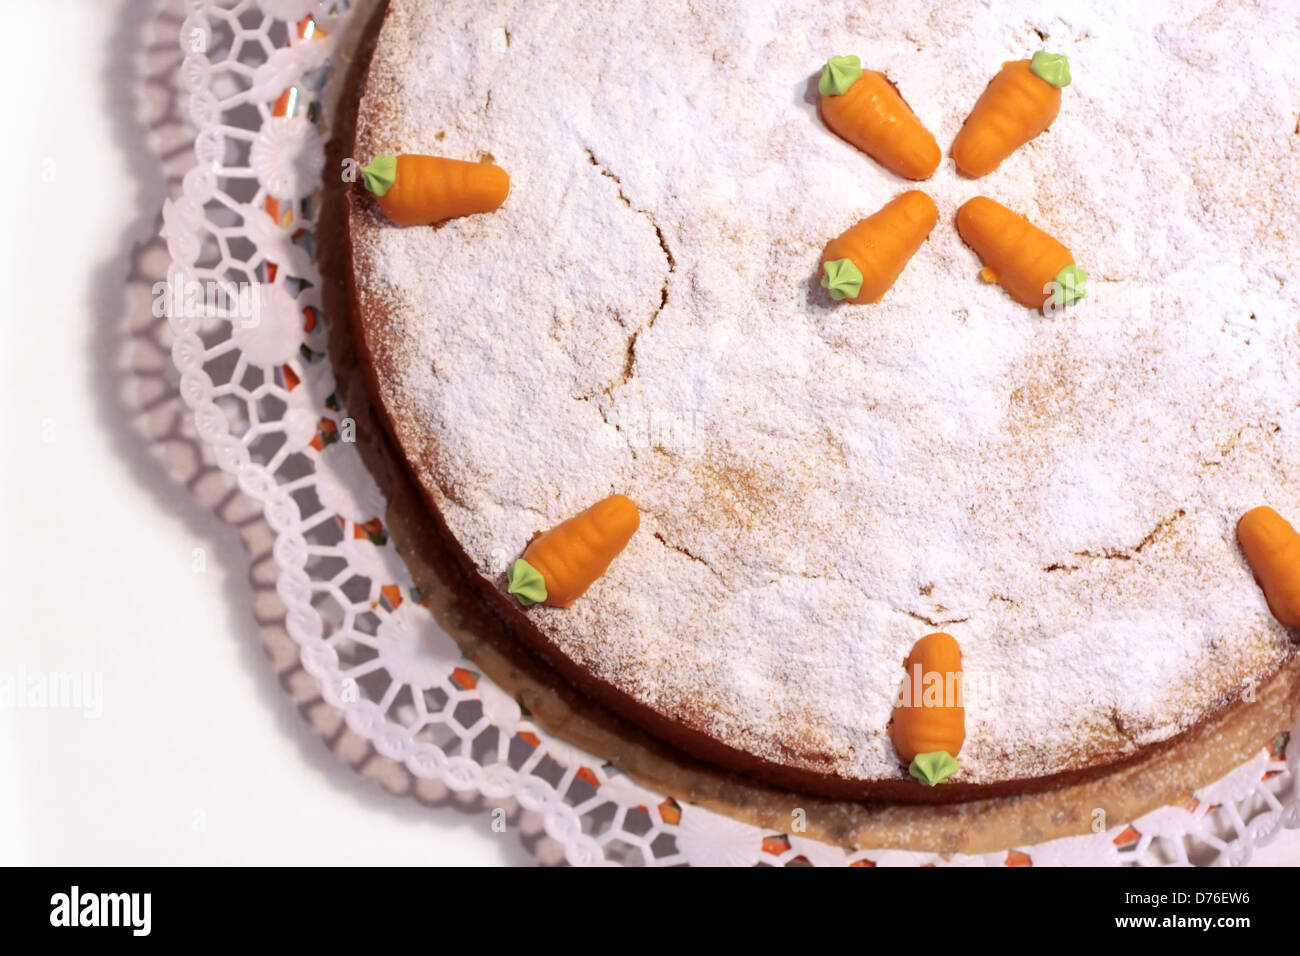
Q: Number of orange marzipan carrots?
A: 8